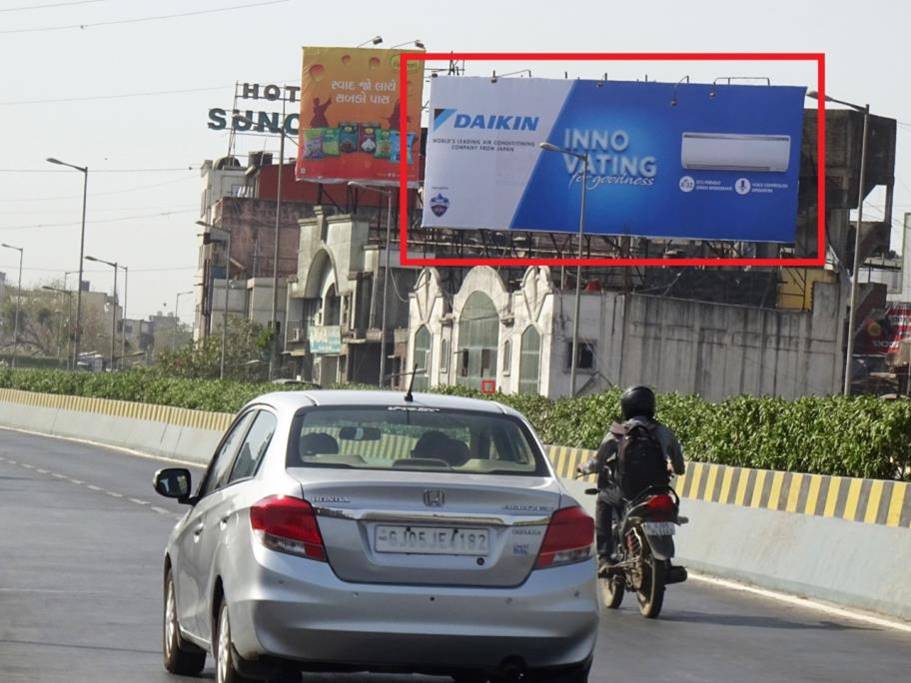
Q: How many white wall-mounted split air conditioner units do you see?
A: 1